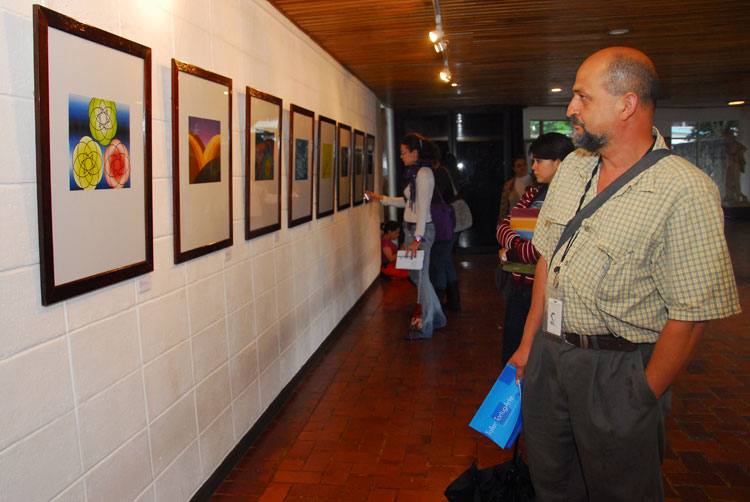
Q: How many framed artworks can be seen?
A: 8